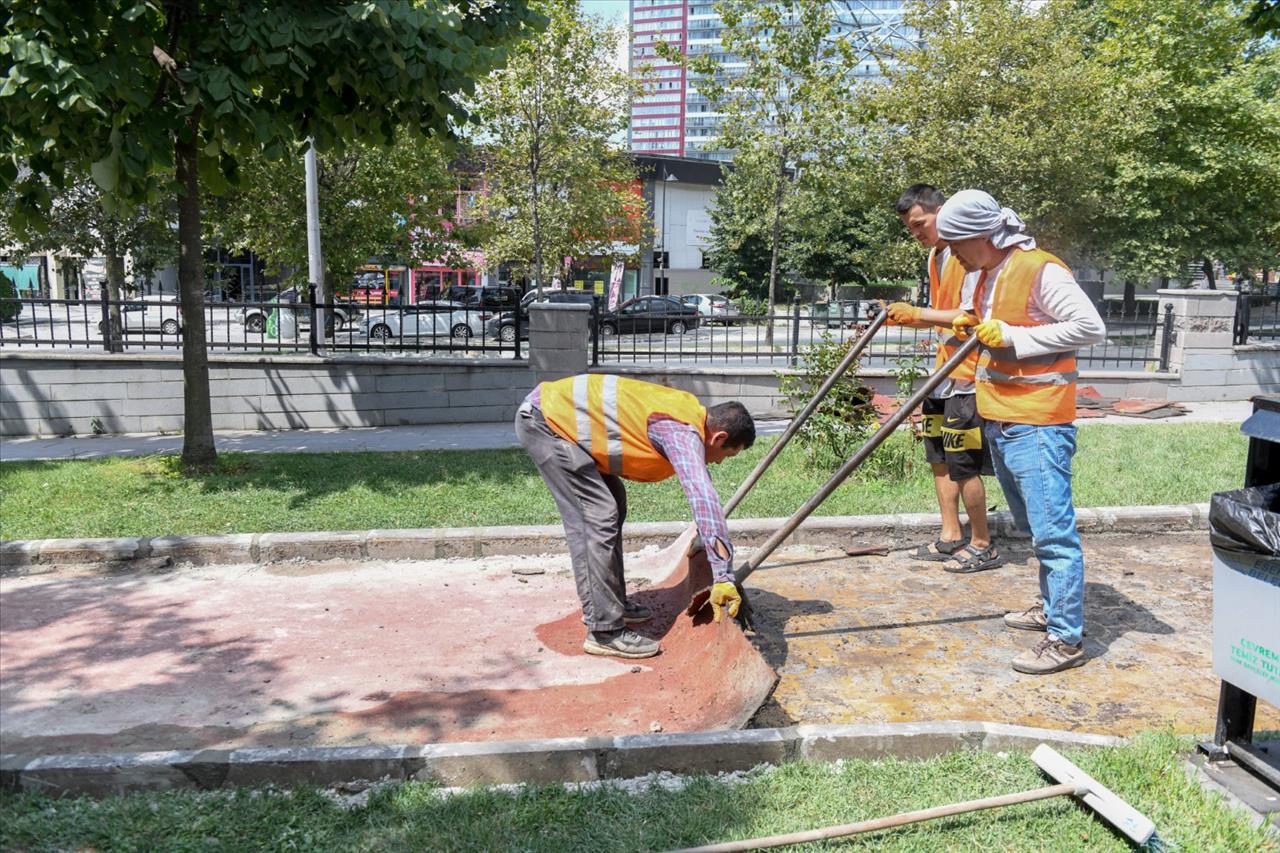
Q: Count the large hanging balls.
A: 0